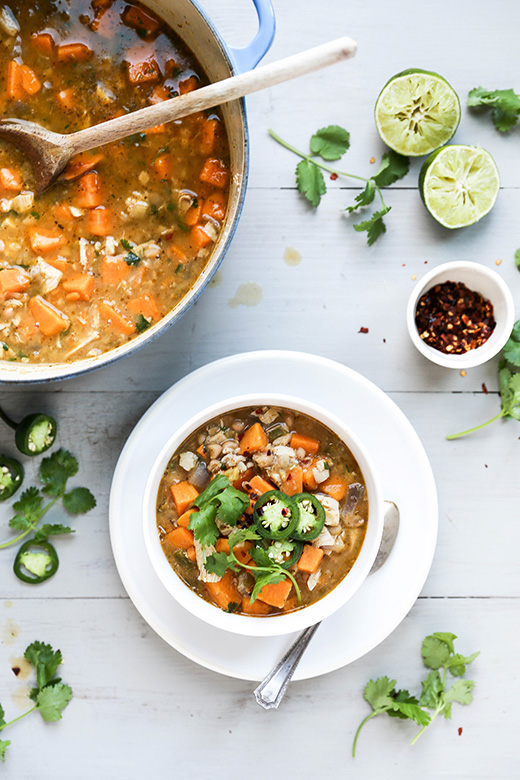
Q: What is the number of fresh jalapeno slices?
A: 6